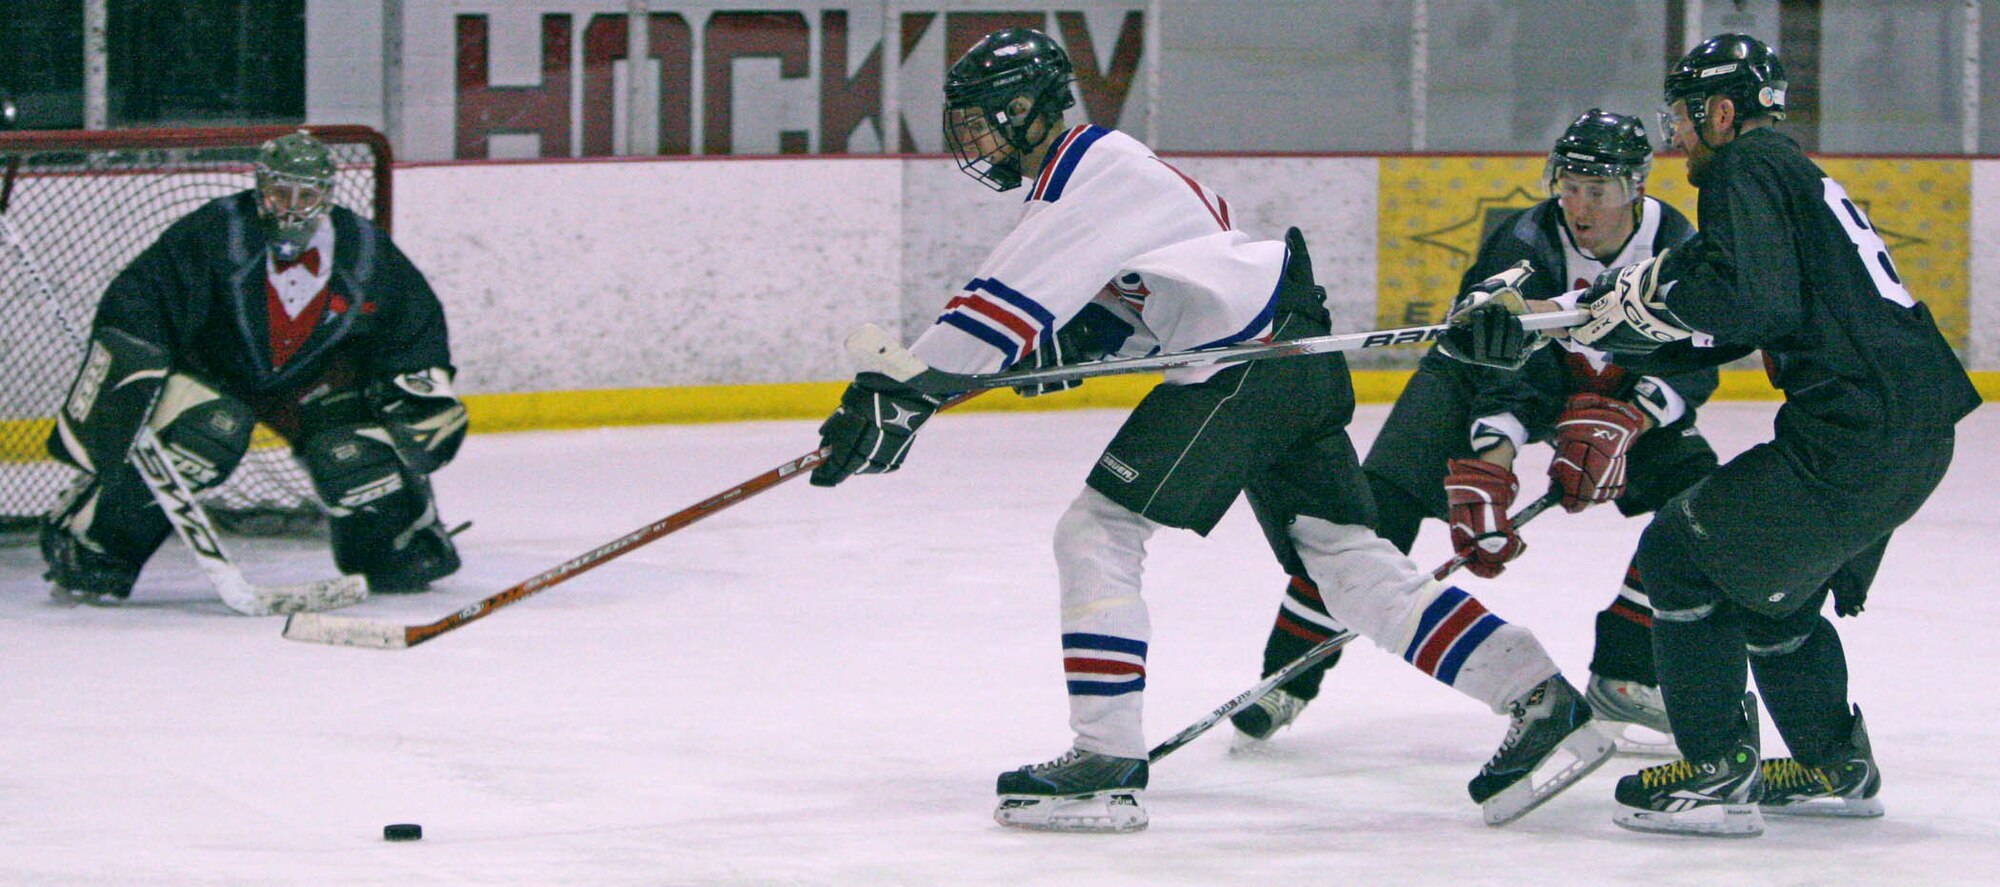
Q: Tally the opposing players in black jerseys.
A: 3